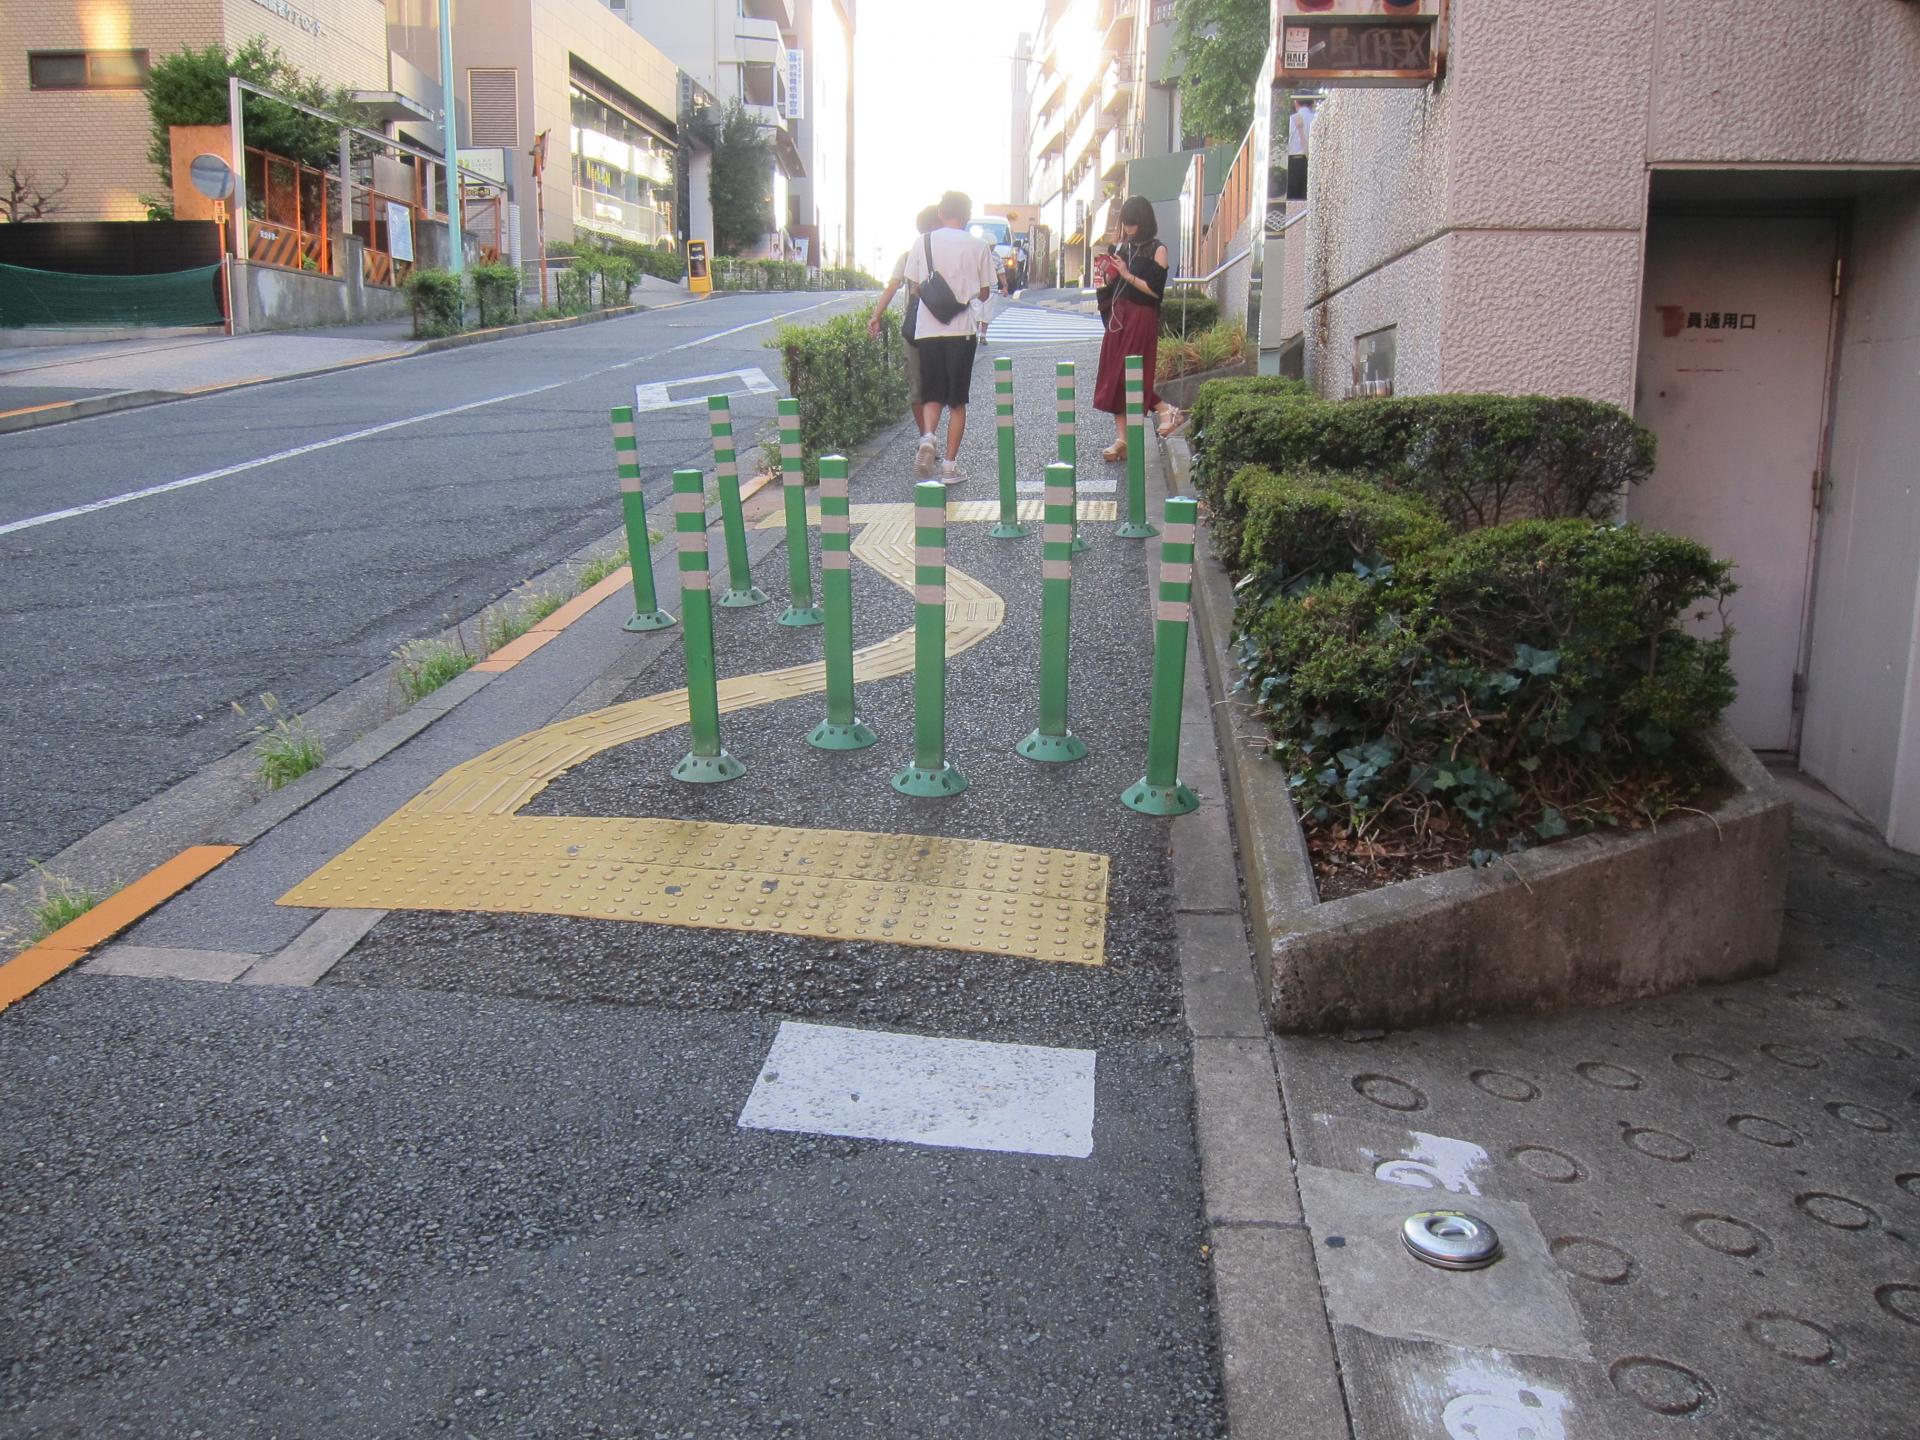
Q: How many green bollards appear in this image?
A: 11